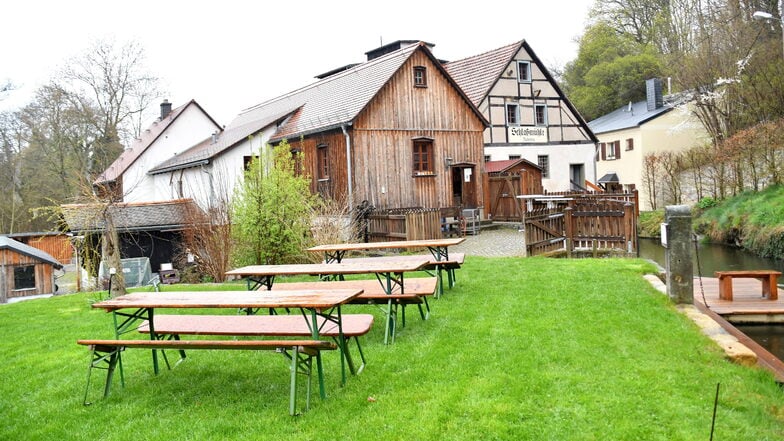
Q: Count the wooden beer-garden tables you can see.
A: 3